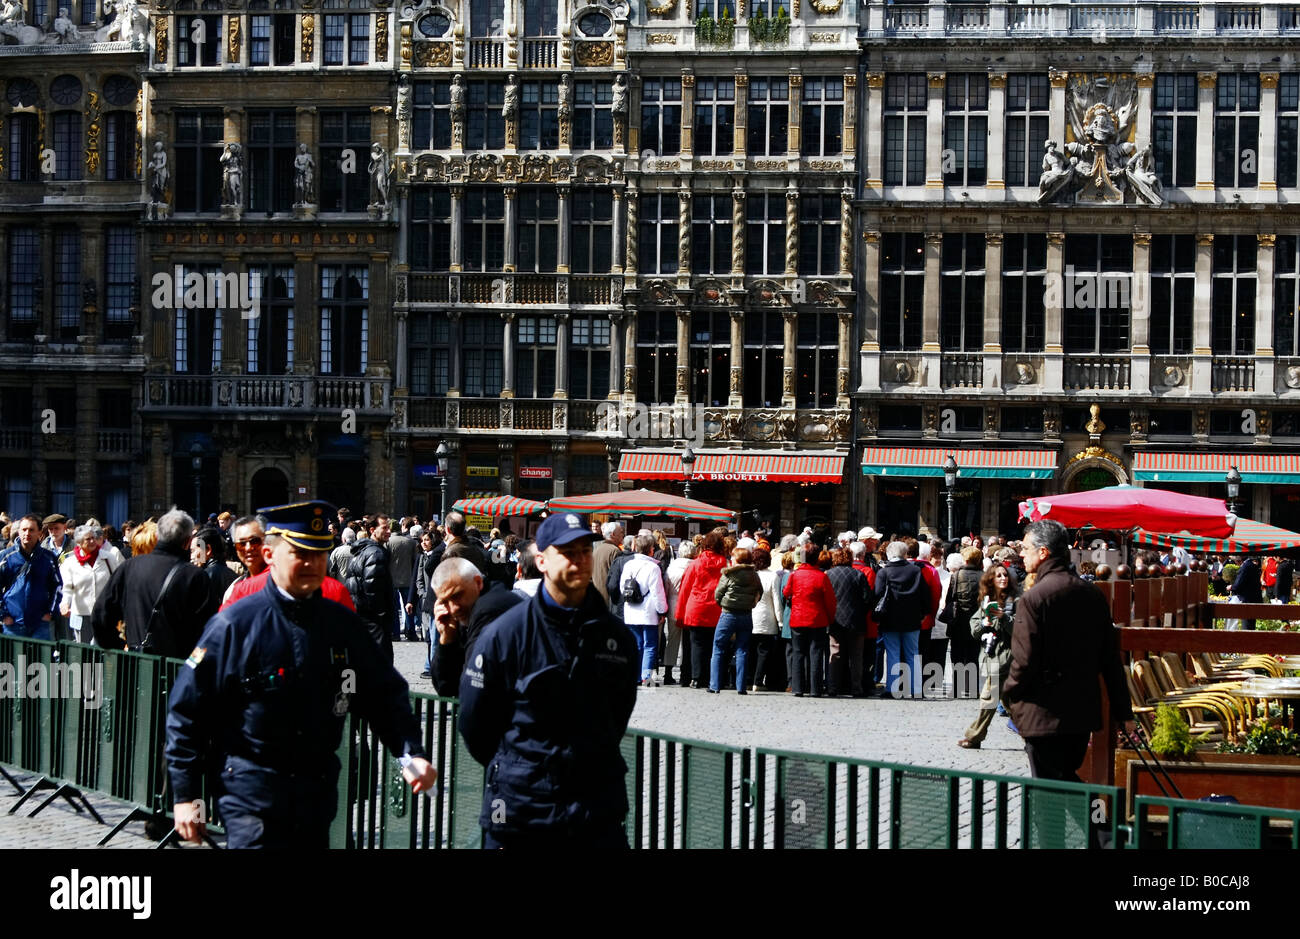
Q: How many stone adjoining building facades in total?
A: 5